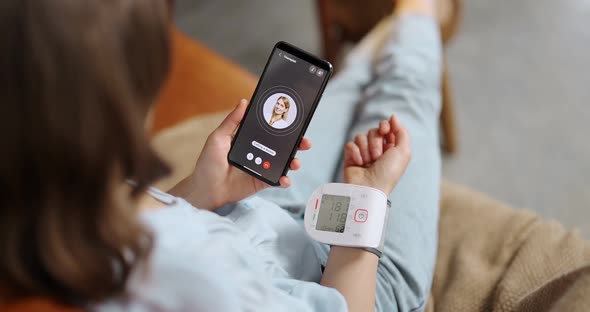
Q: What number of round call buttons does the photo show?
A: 3